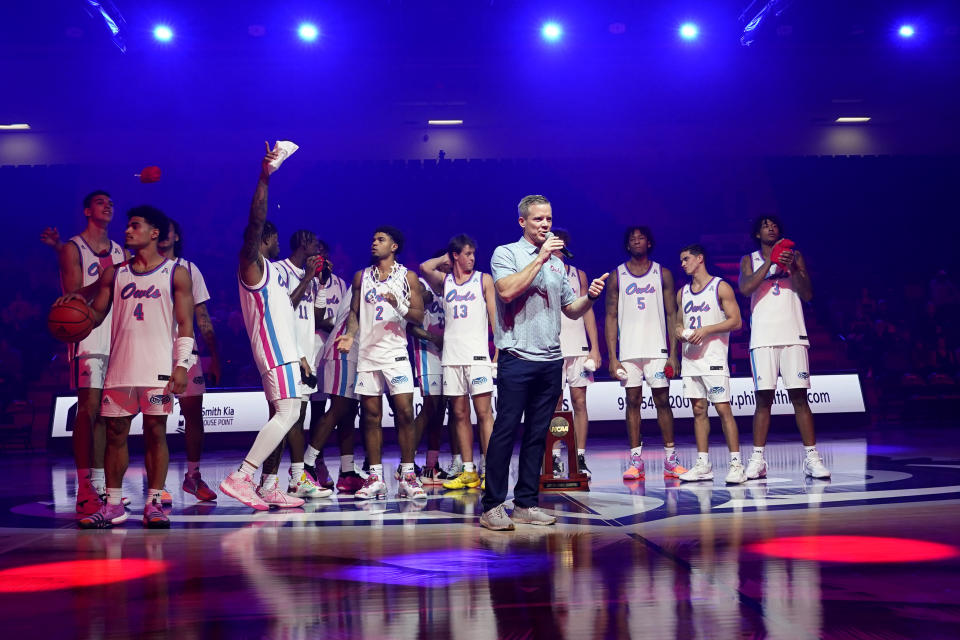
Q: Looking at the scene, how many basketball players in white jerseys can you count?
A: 14